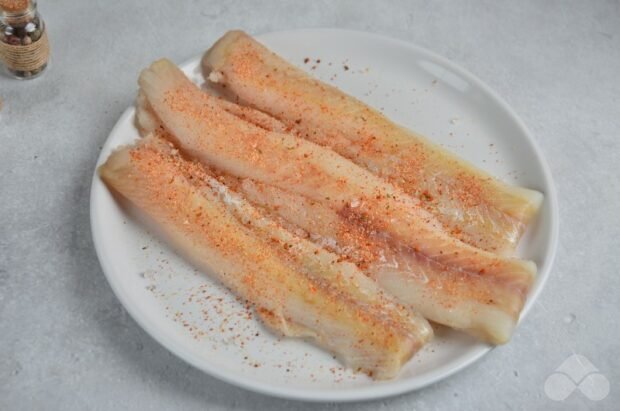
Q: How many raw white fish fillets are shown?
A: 3